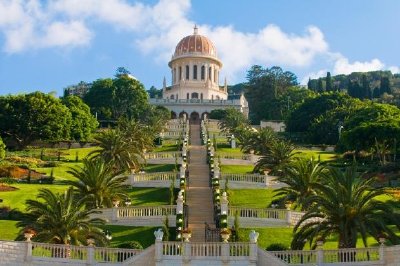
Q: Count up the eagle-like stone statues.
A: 2